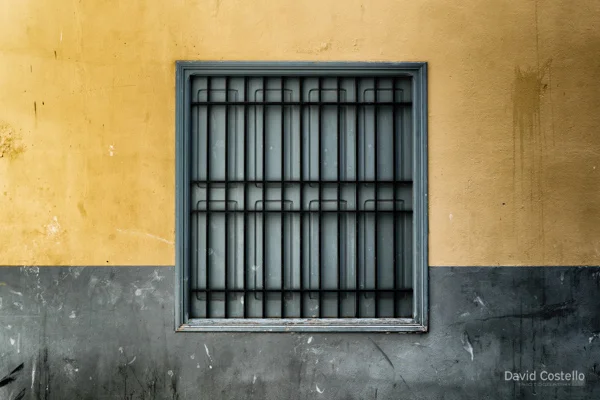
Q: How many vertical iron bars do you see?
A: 11